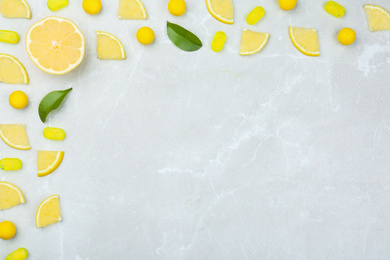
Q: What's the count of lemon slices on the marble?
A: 12